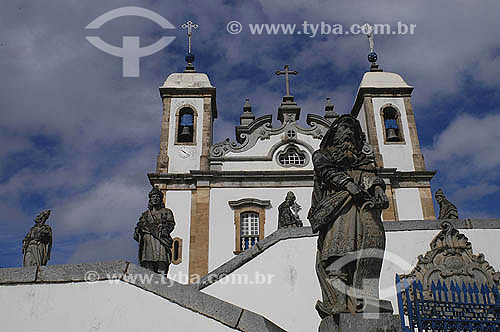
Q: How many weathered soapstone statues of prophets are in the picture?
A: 5